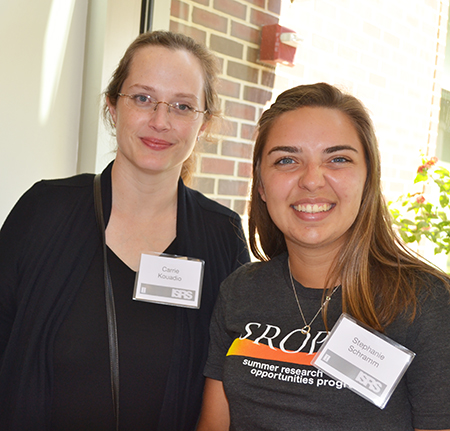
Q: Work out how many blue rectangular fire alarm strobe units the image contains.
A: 0